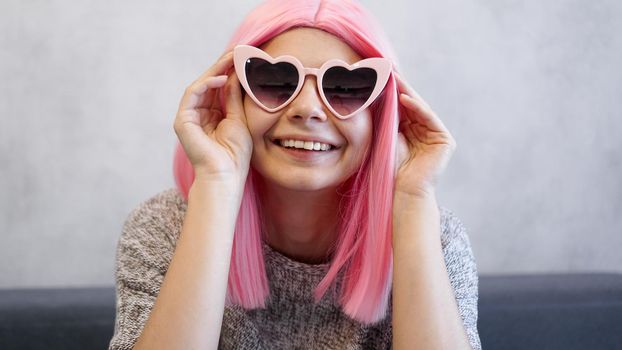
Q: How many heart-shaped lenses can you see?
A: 2